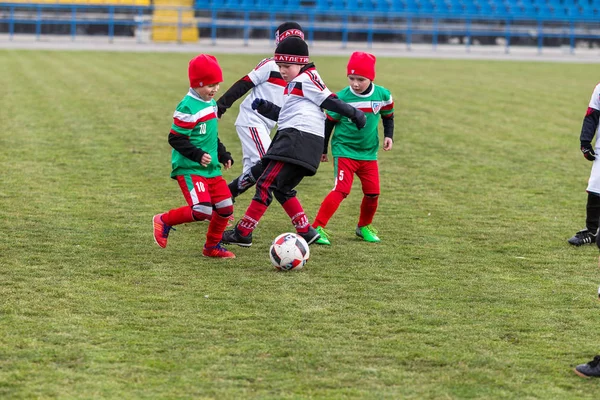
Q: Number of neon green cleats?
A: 2